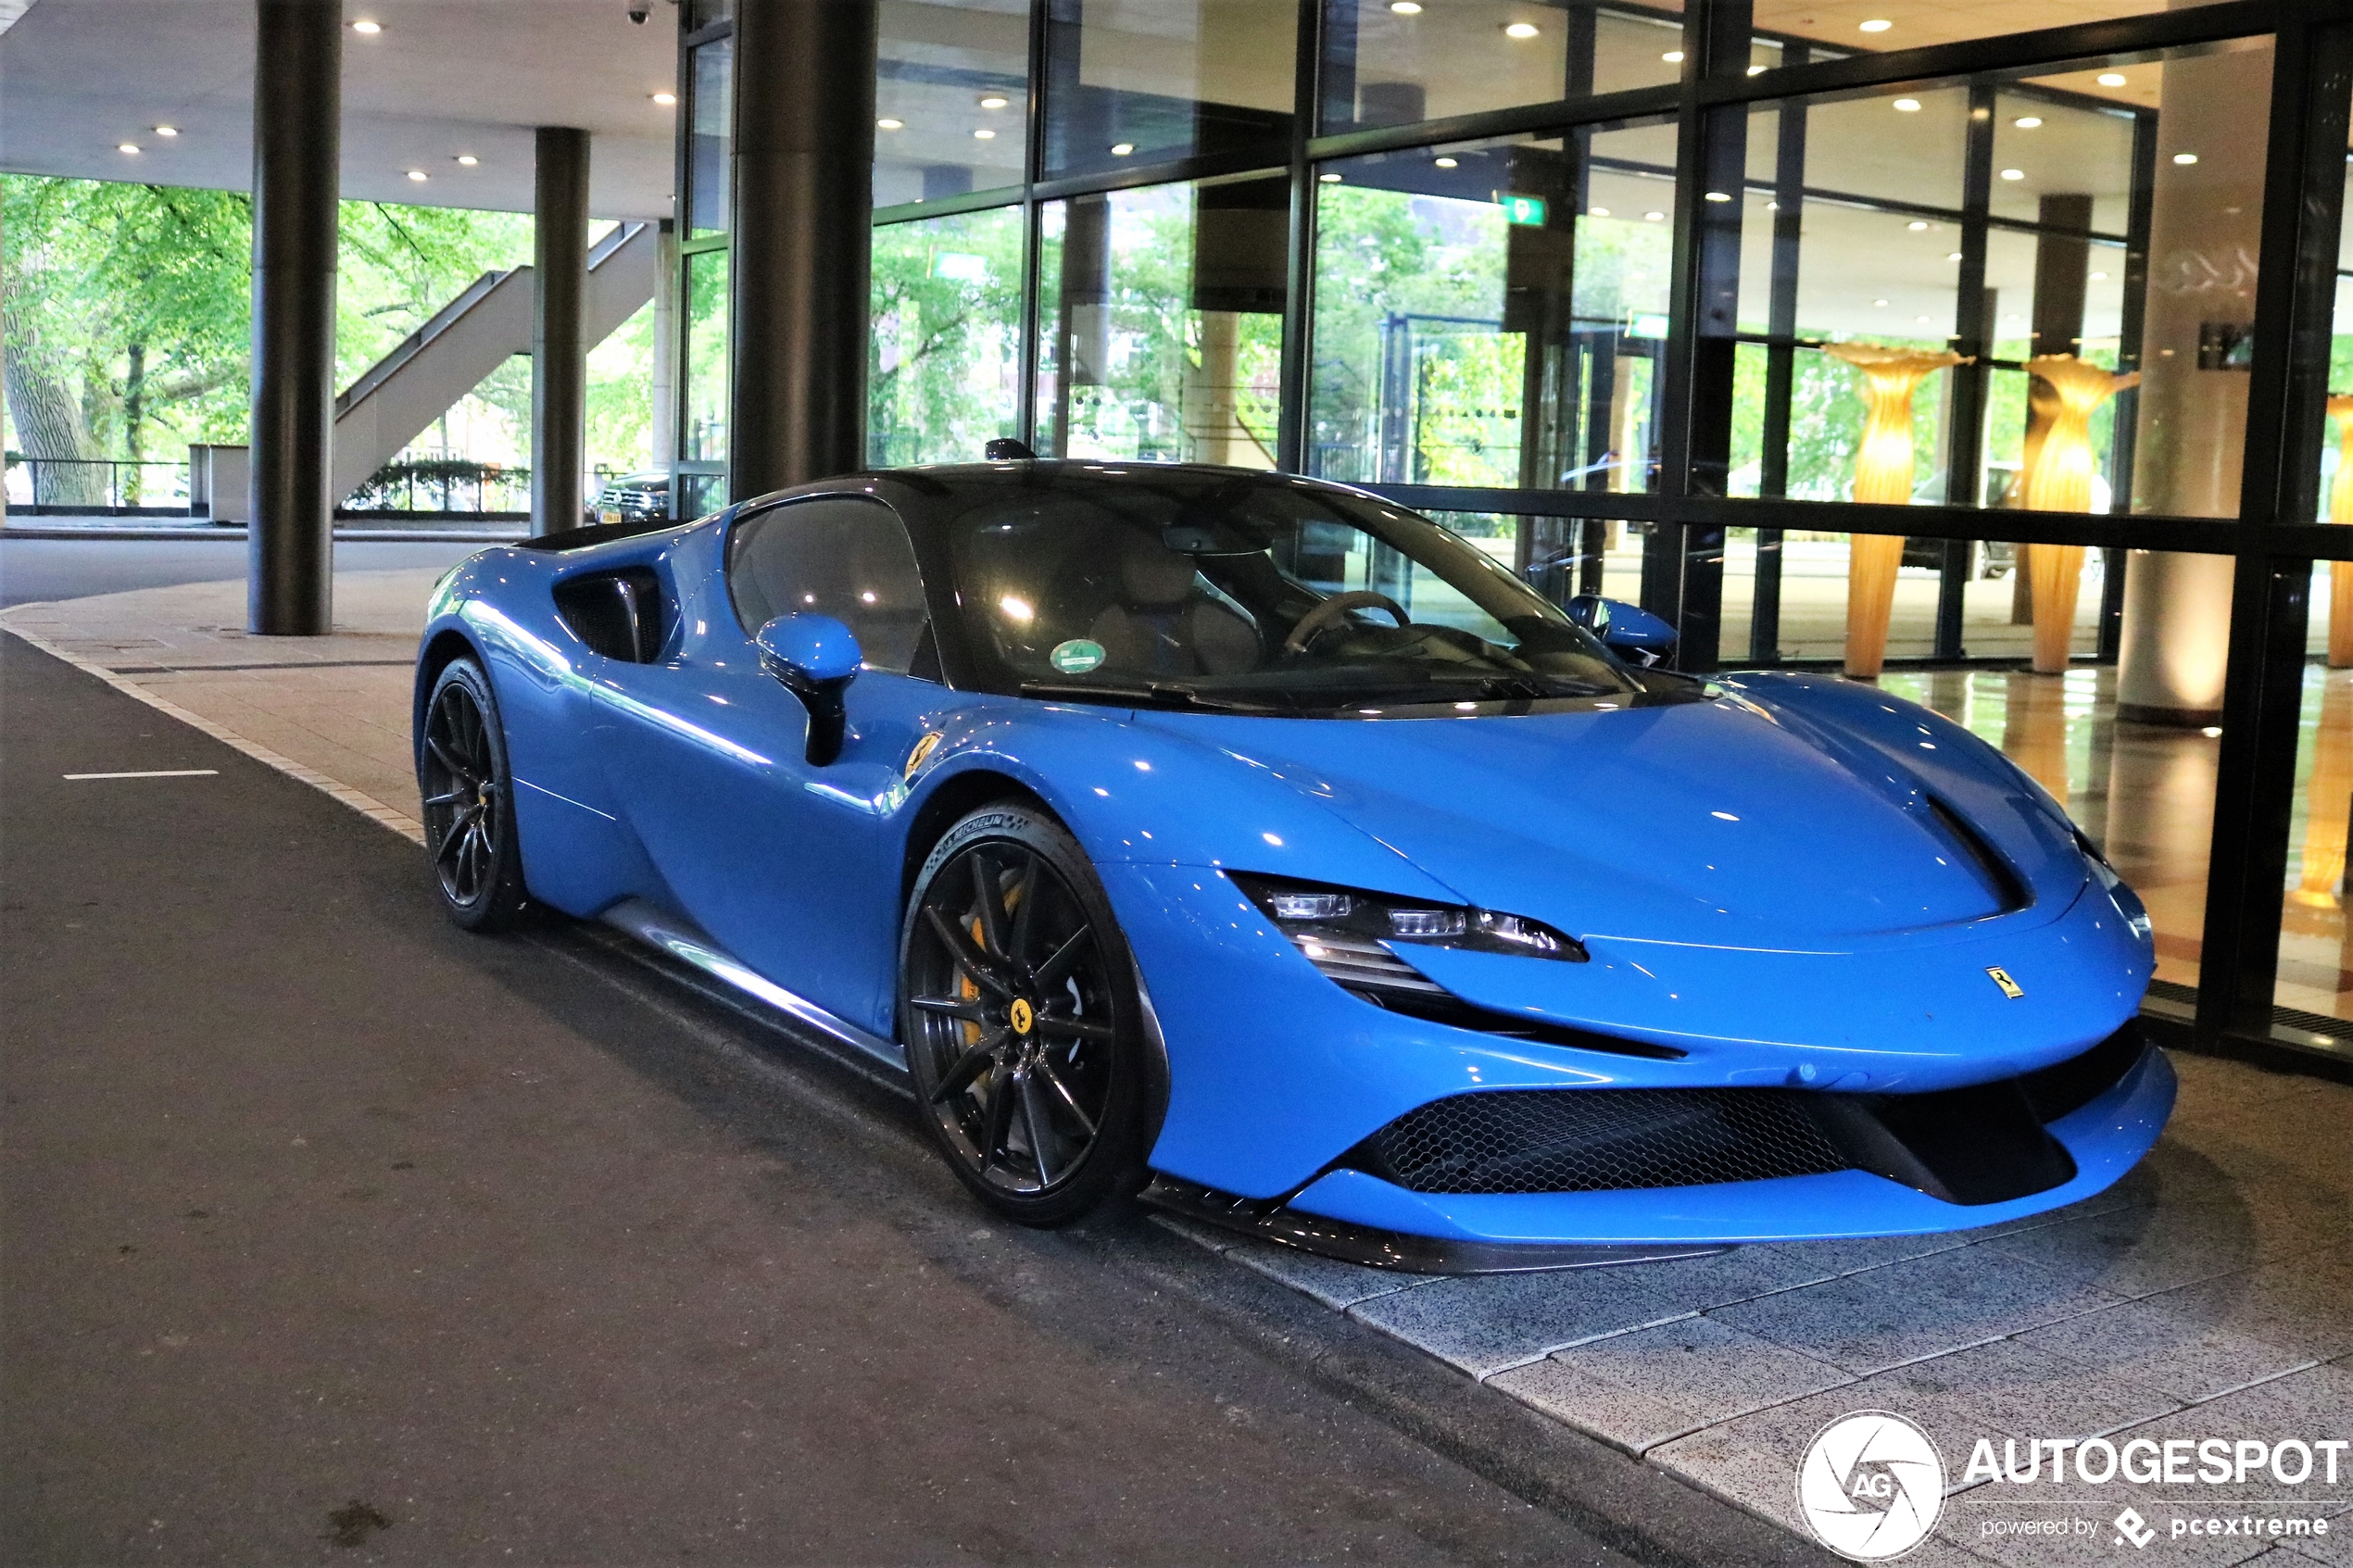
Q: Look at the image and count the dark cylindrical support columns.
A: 3